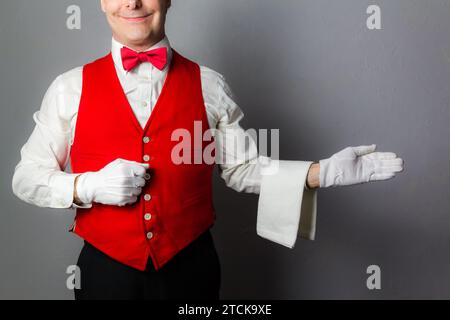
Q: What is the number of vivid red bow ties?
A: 1